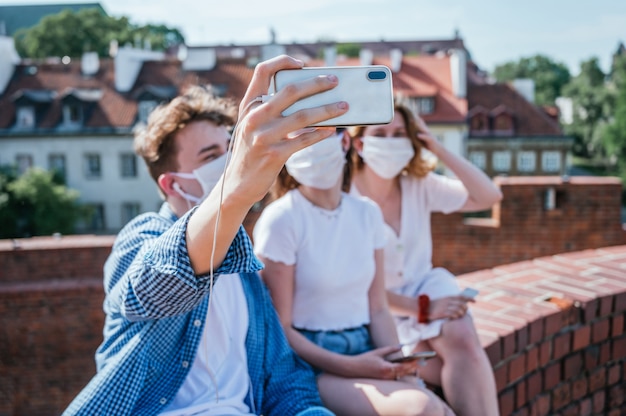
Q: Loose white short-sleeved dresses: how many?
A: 1